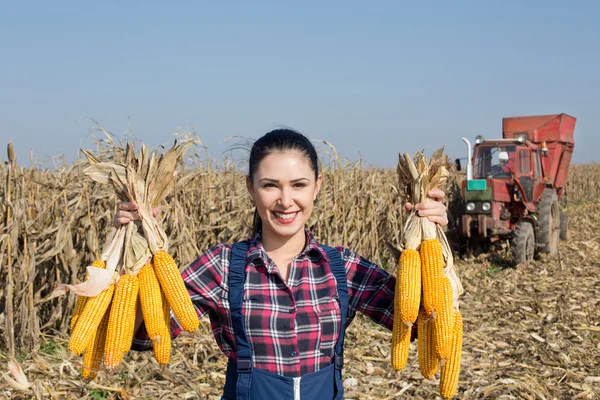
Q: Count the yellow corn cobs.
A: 13